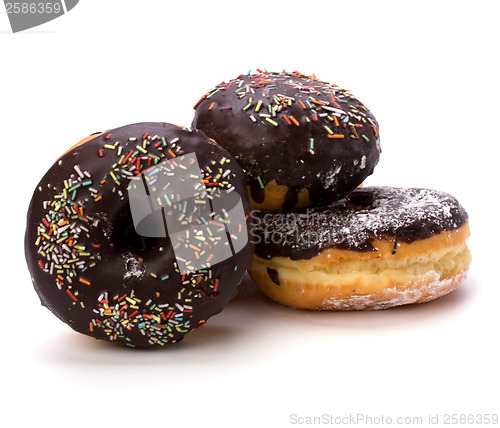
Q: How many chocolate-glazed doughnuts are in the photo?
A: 3